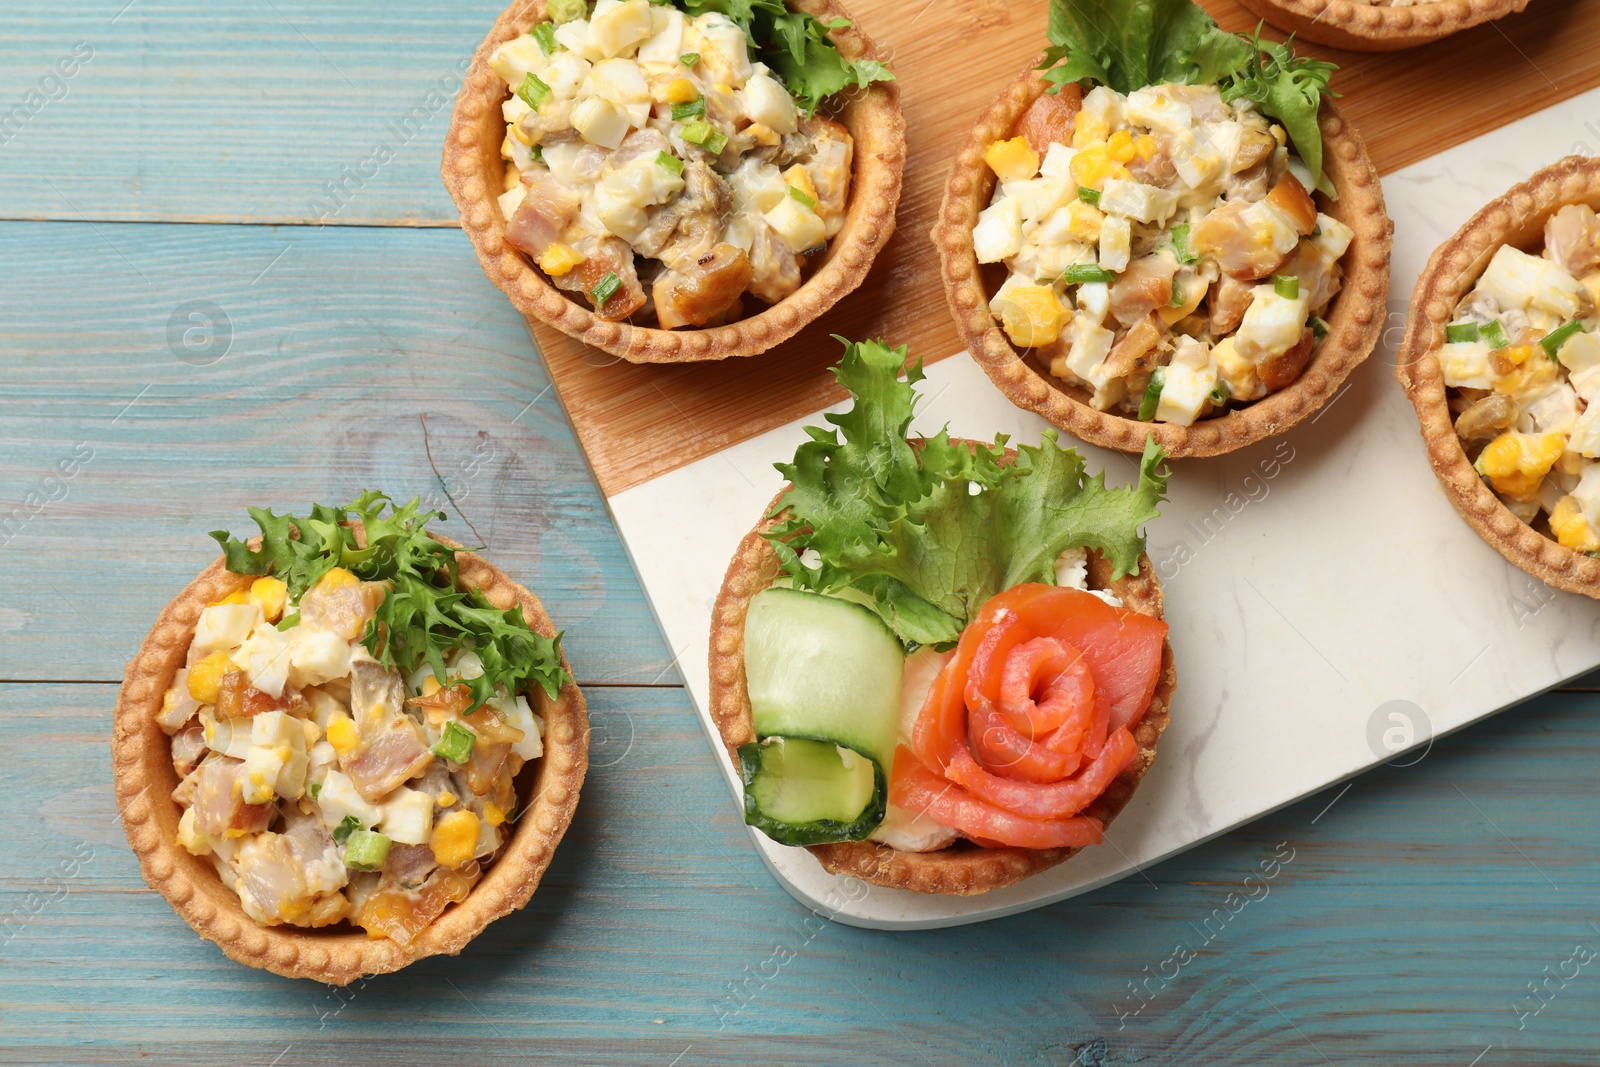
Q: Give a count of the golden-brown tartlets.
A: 6